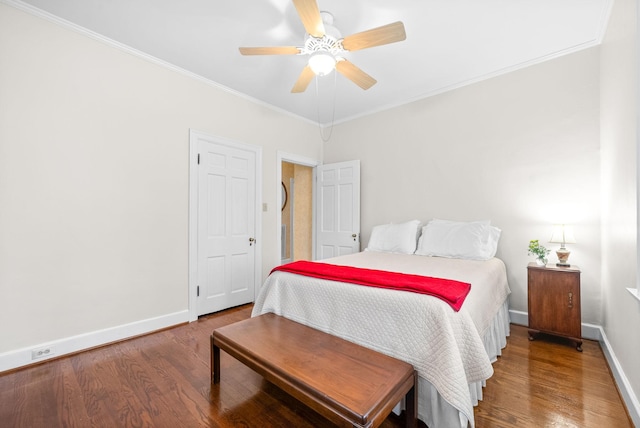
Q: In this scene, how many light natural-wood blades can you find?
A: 5